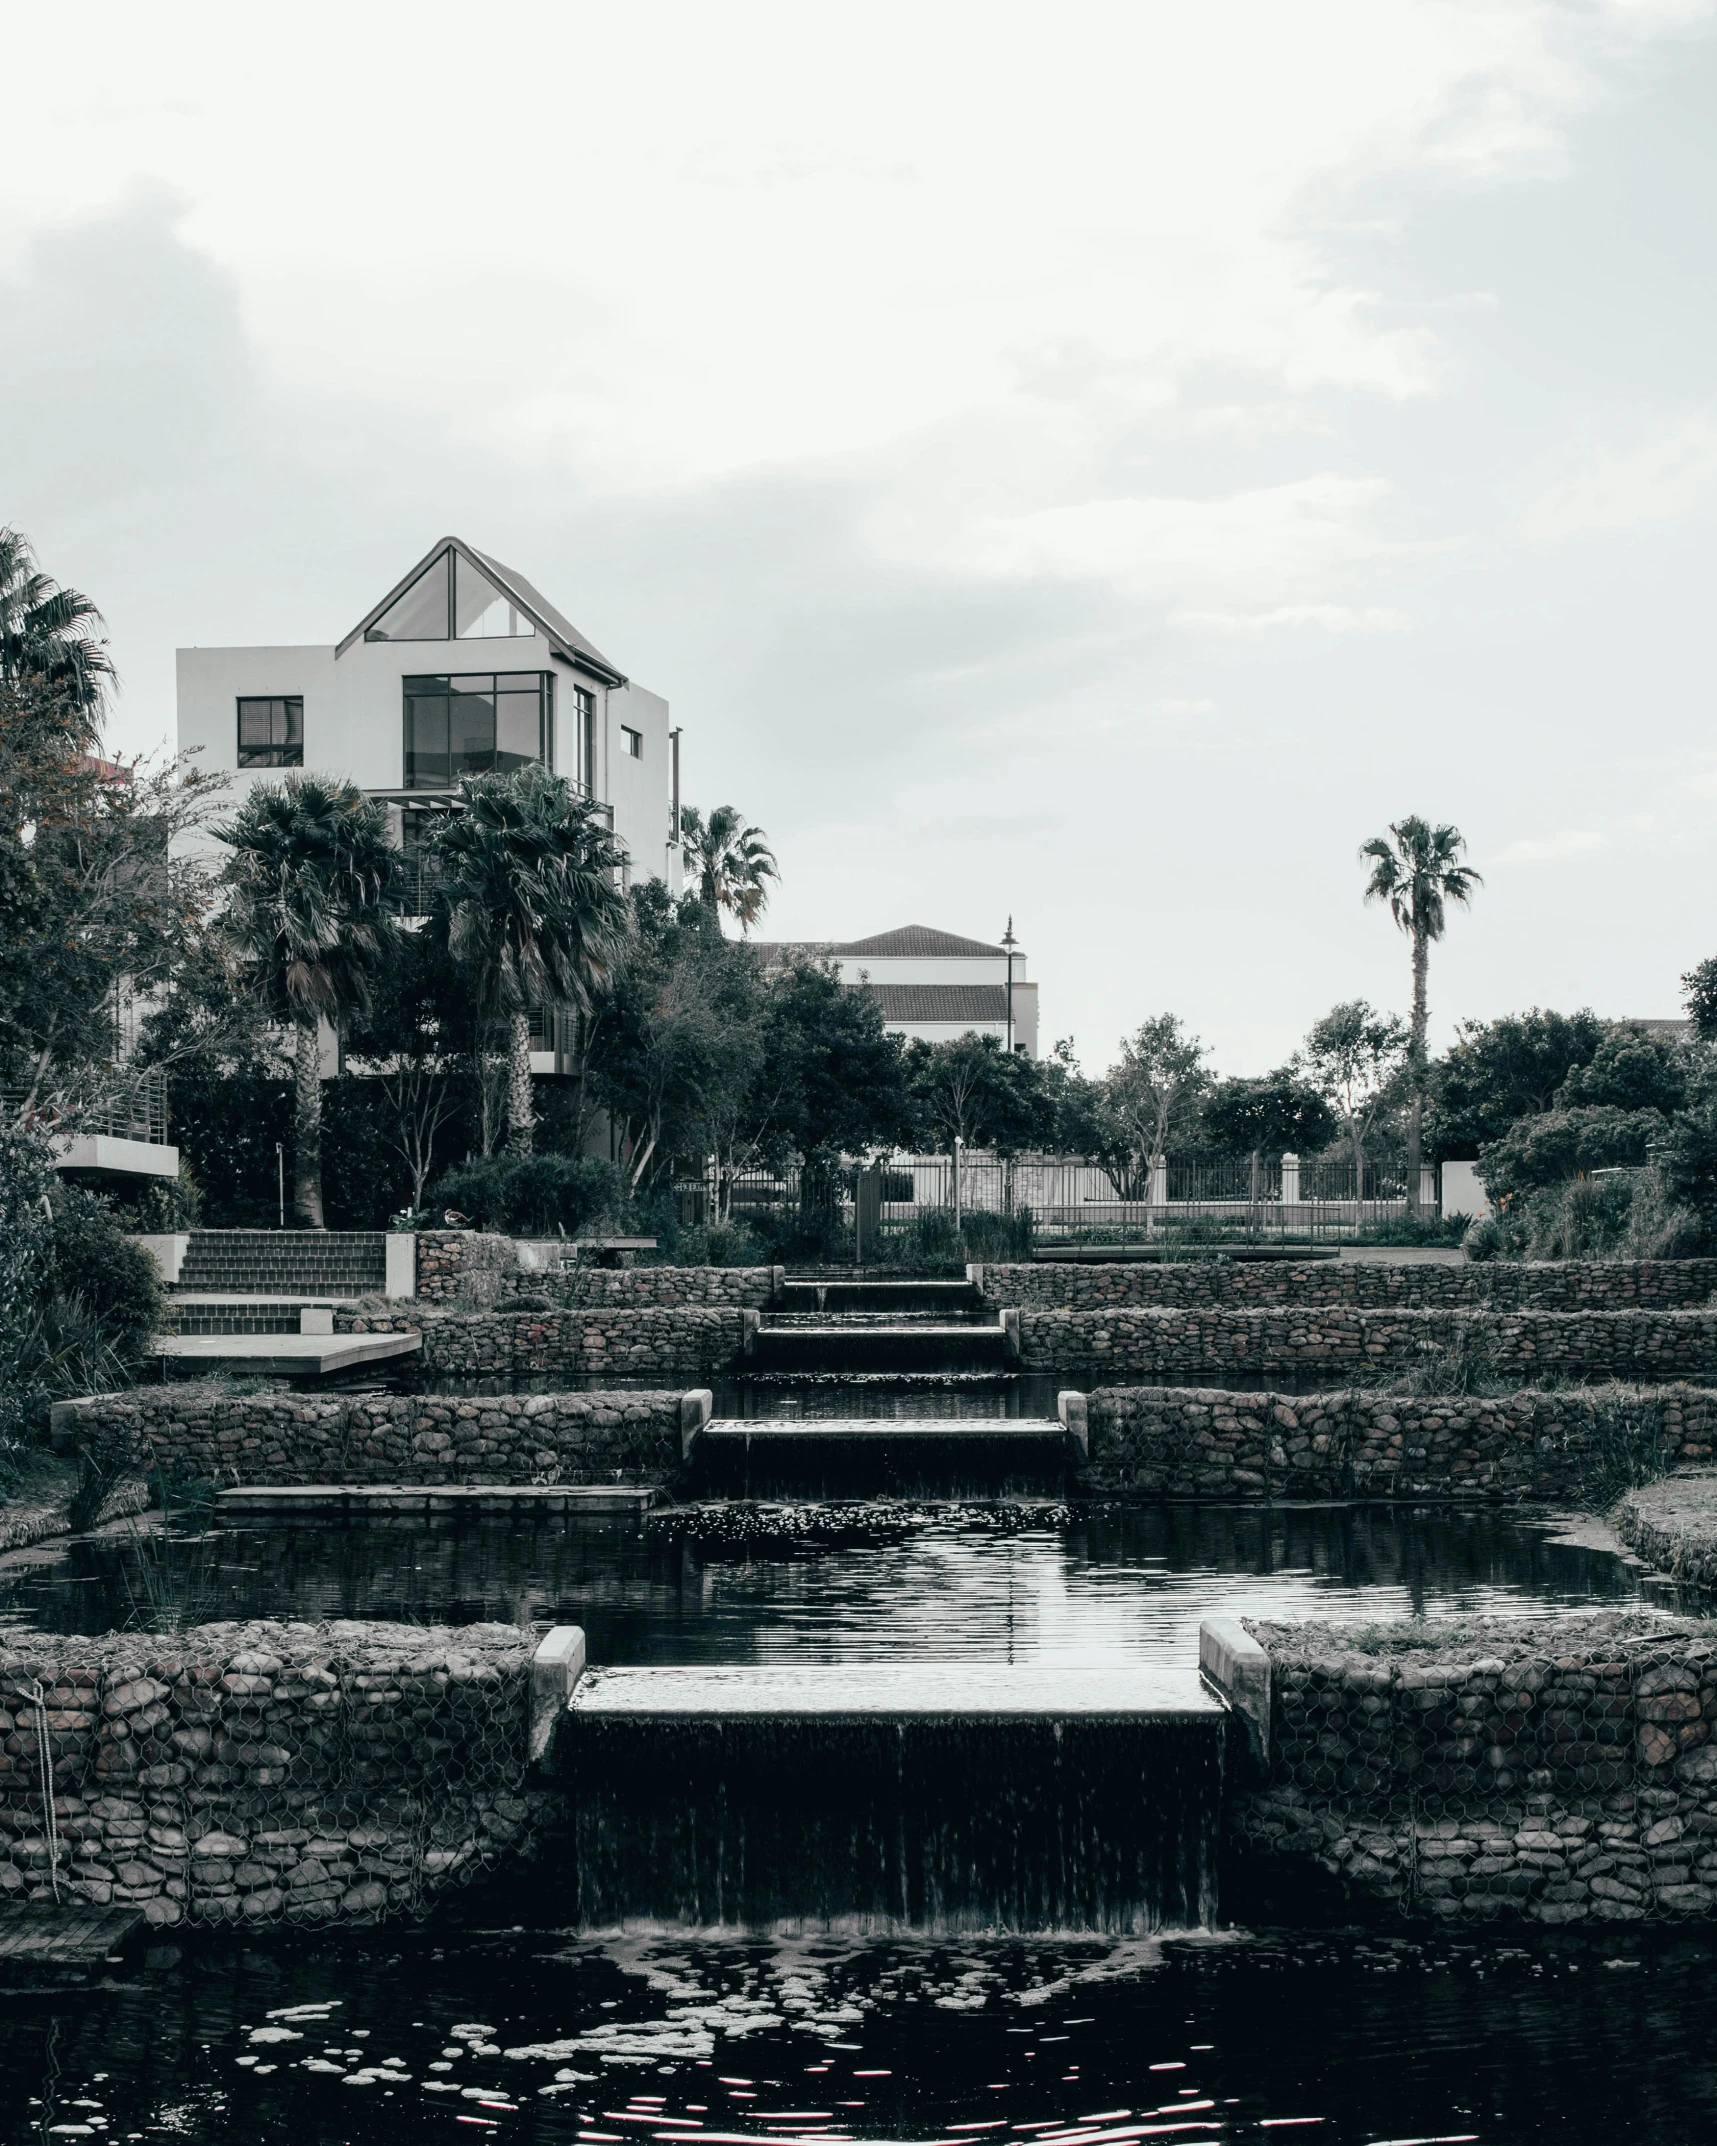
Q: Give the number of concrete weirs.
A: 4